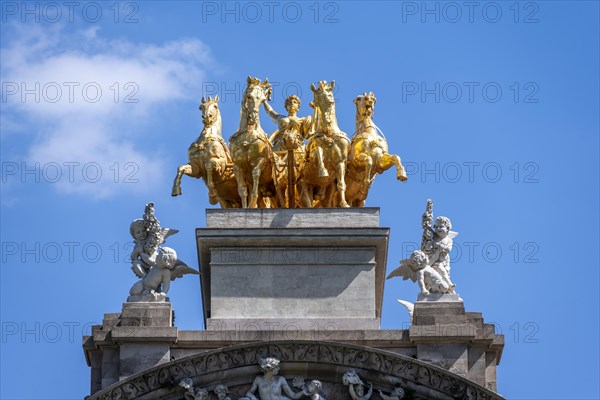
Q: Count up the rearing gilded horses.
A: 4